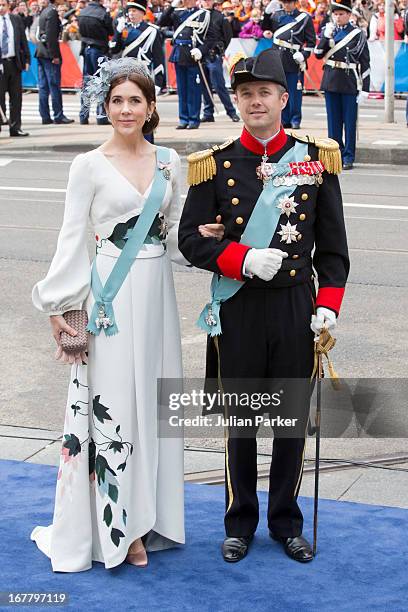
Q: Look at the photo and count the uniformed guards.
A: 4